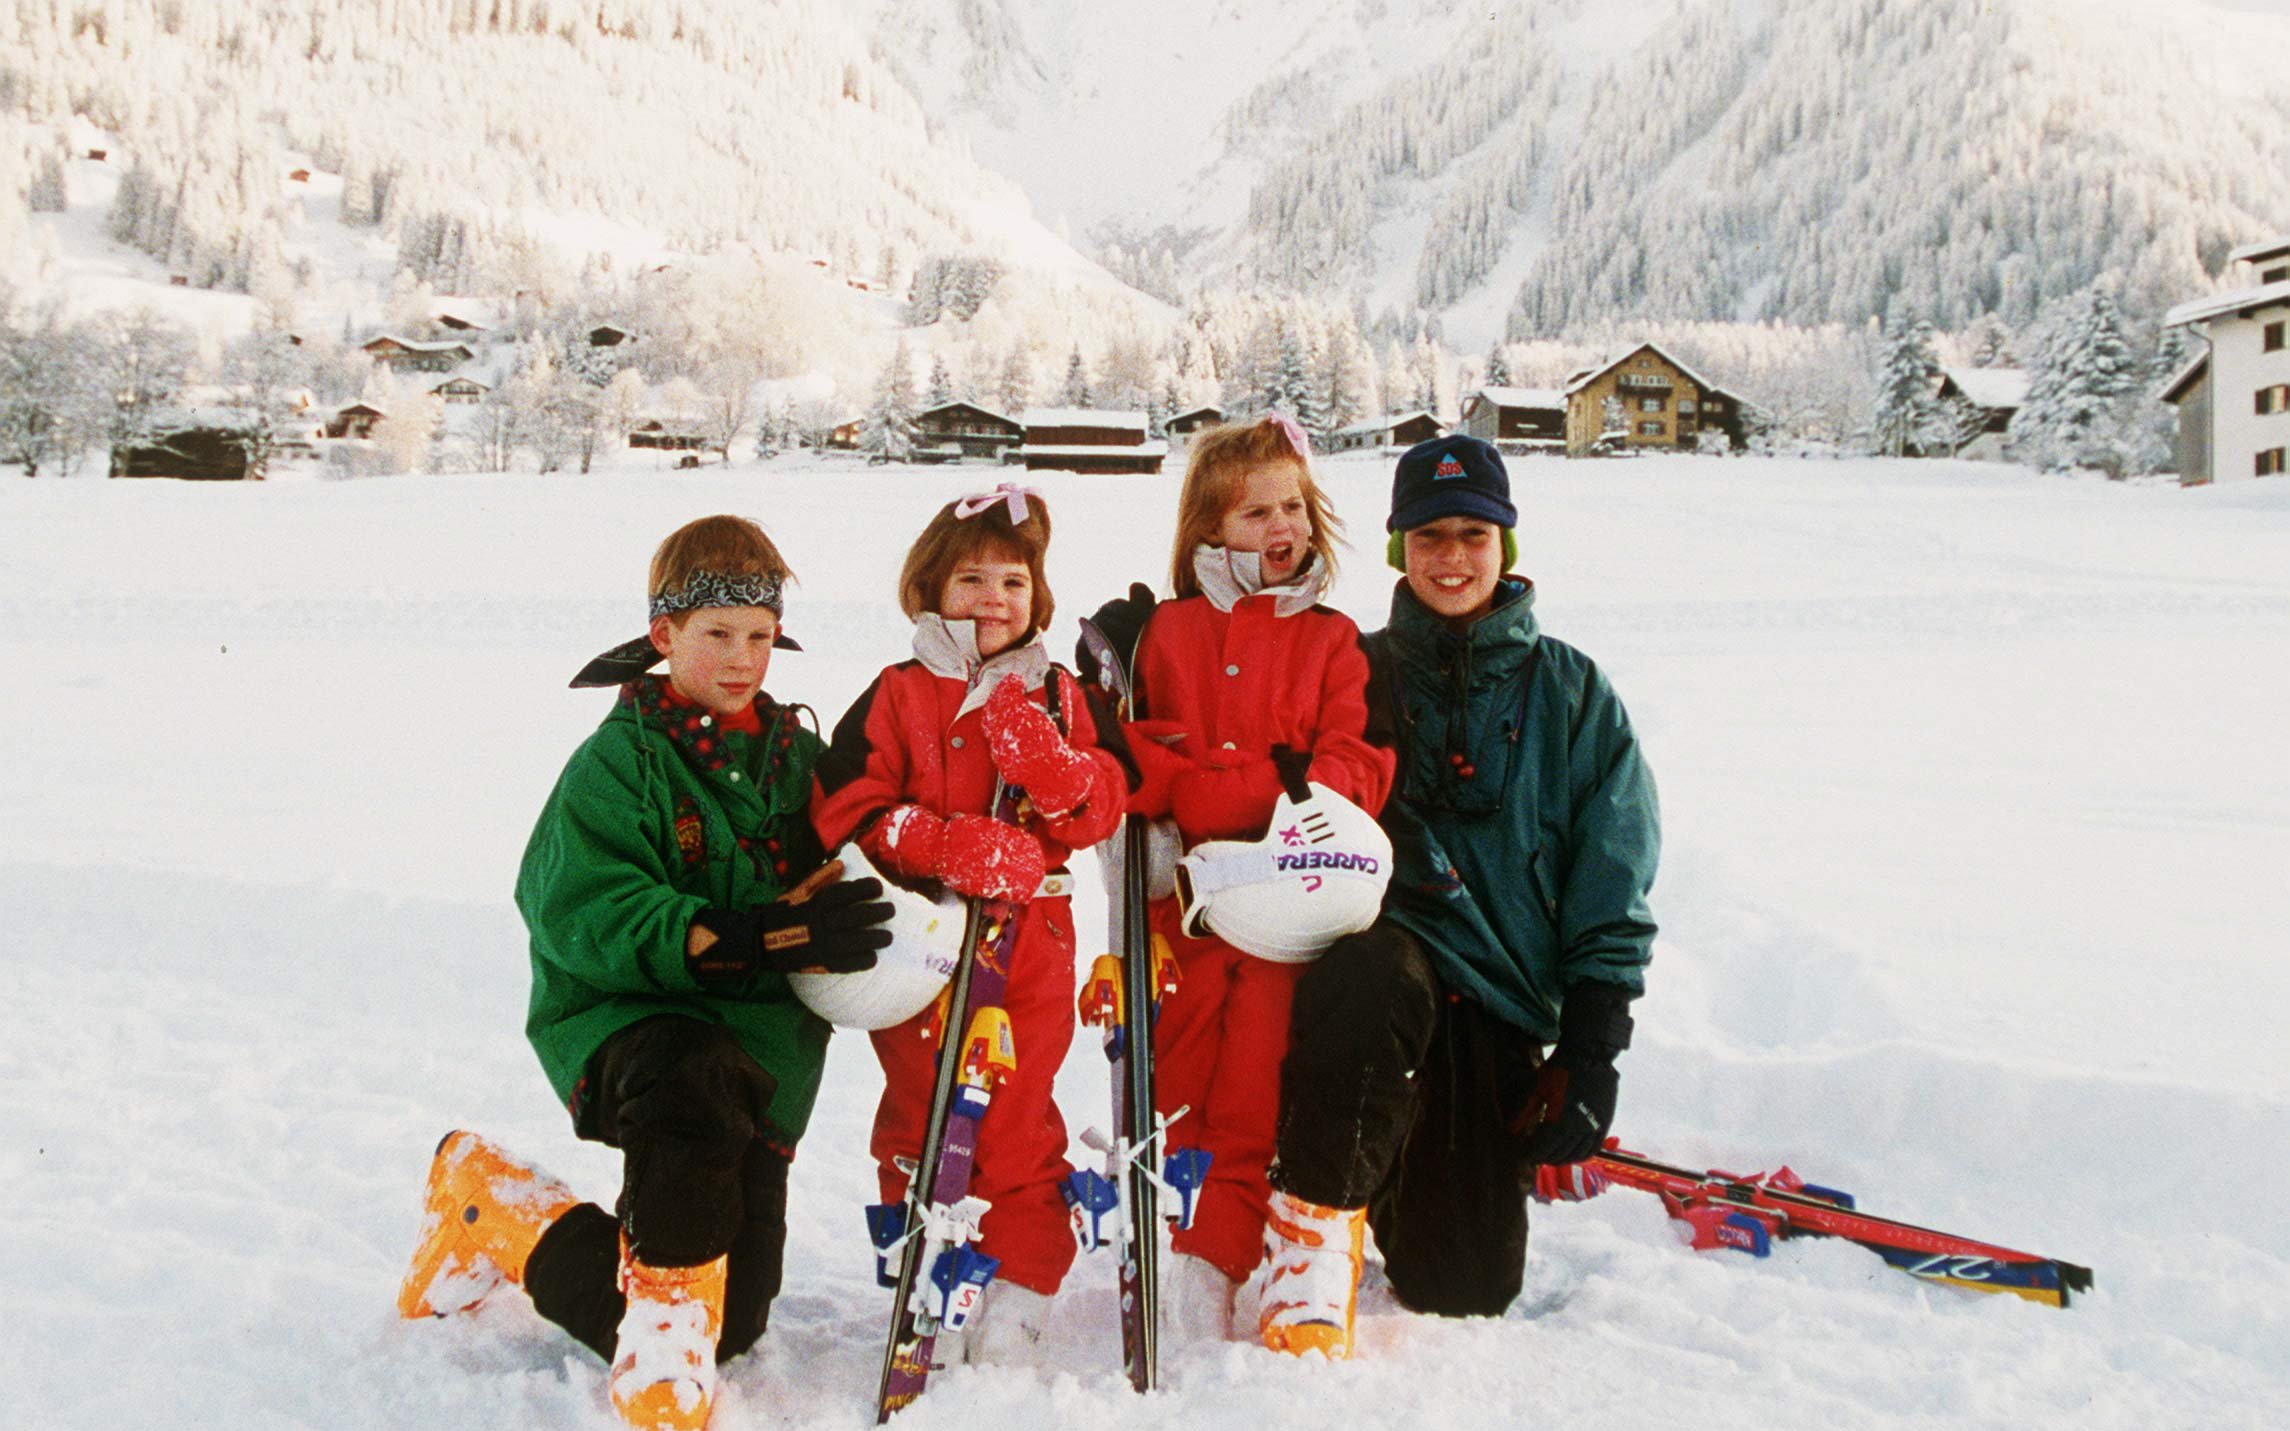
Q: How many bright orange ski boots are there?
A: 3